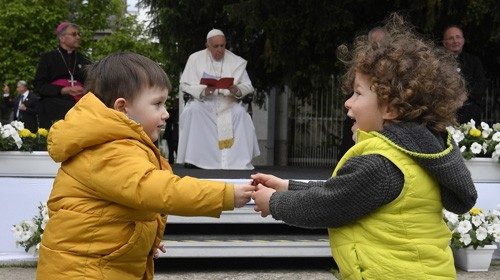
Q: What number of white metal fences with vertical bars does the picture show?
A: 1